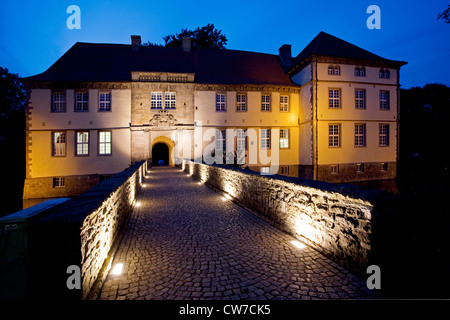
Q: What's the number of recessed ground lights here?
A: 10